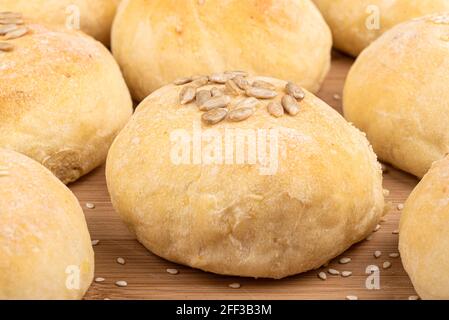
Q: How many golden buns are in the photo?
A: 8